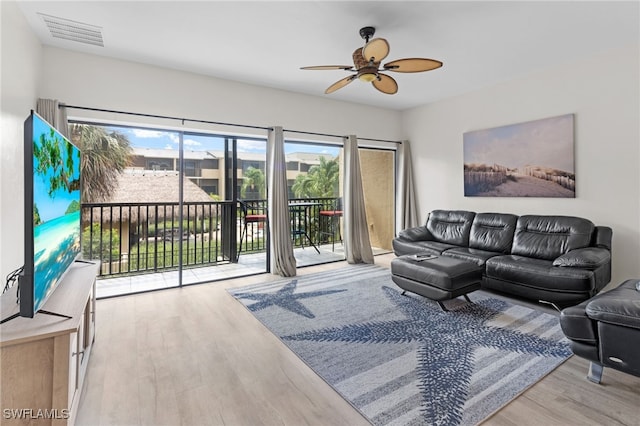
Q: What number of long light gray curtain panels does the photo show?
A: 4